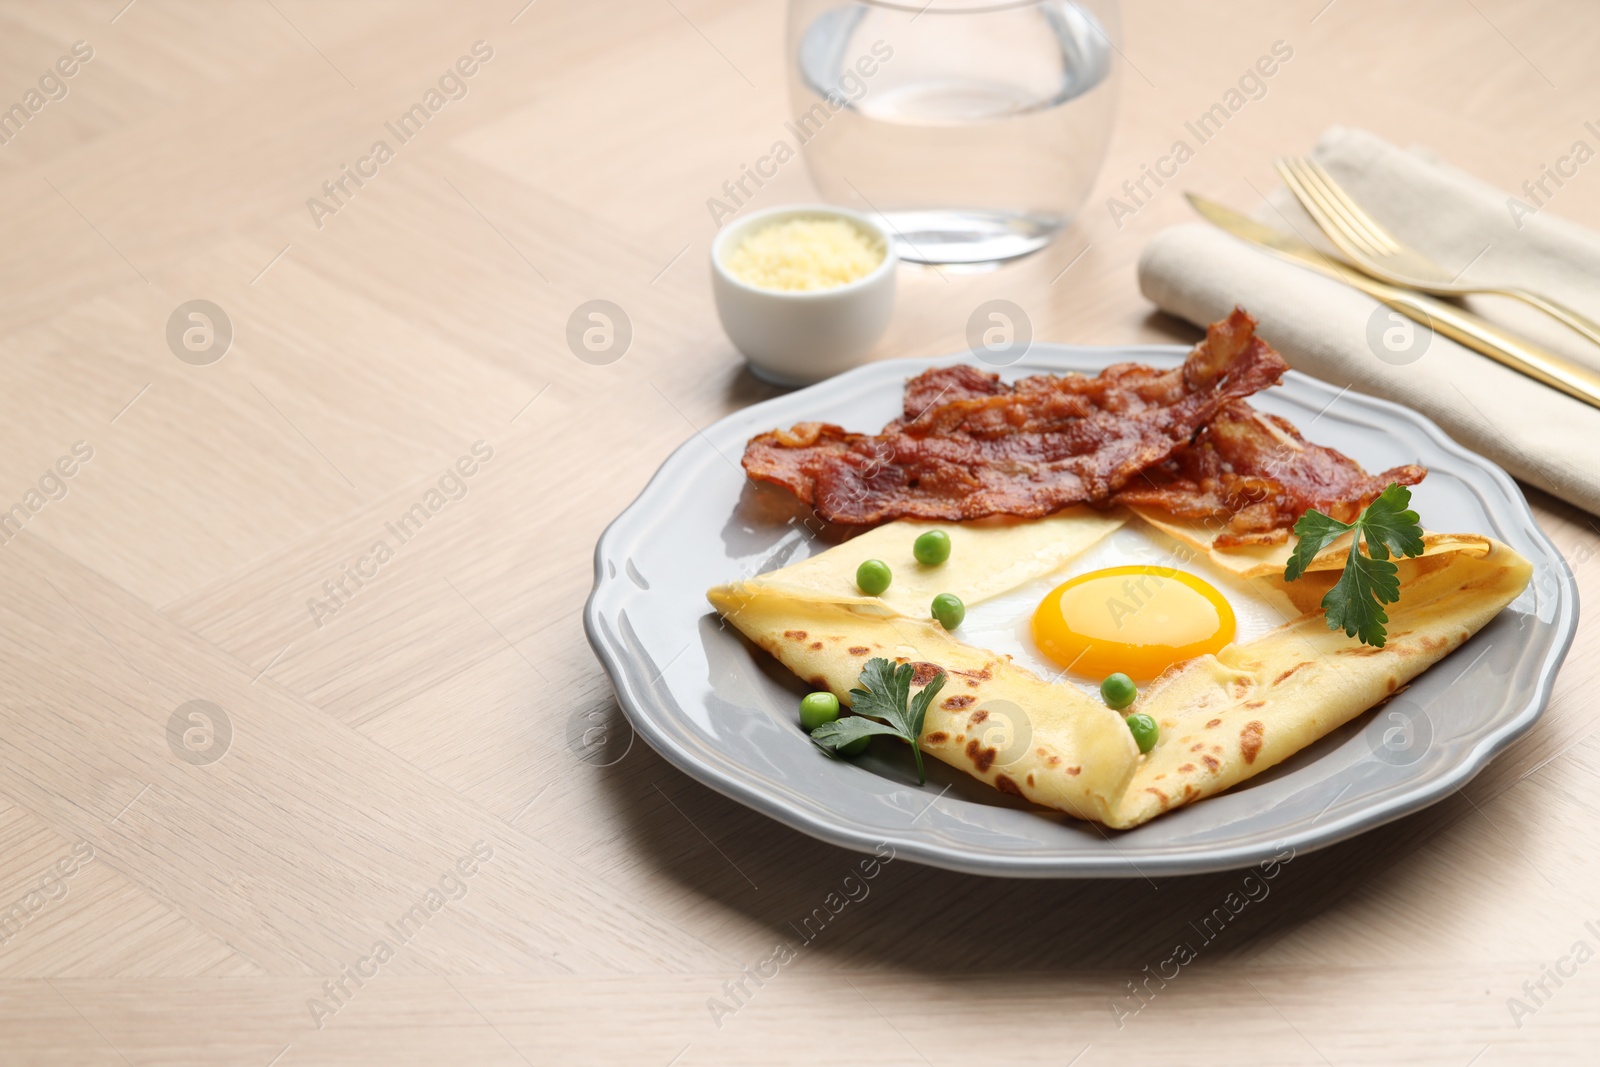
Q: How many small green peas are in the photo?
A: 7